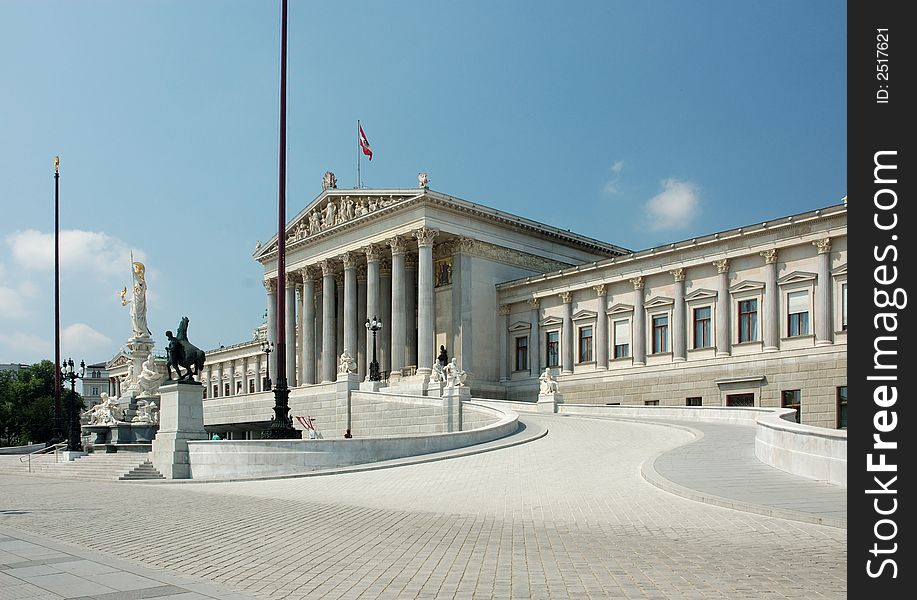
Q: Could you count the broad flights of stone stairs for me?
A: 1